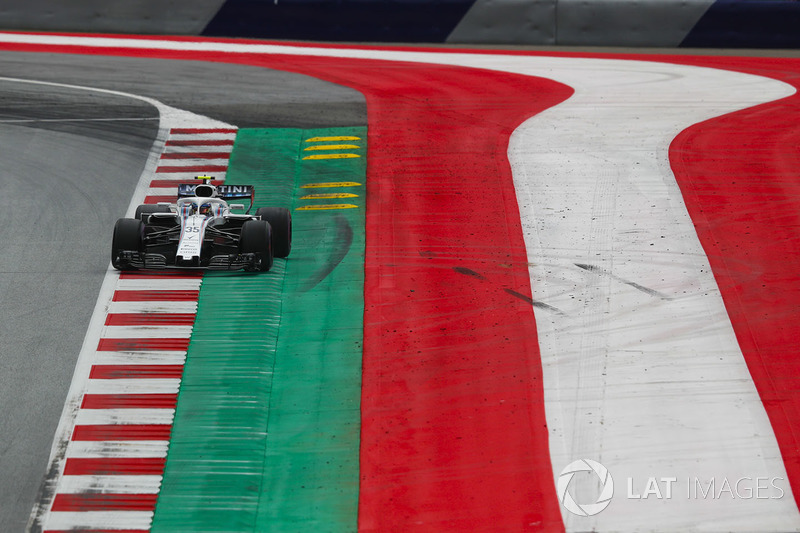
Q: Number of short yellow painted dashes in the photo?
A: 6